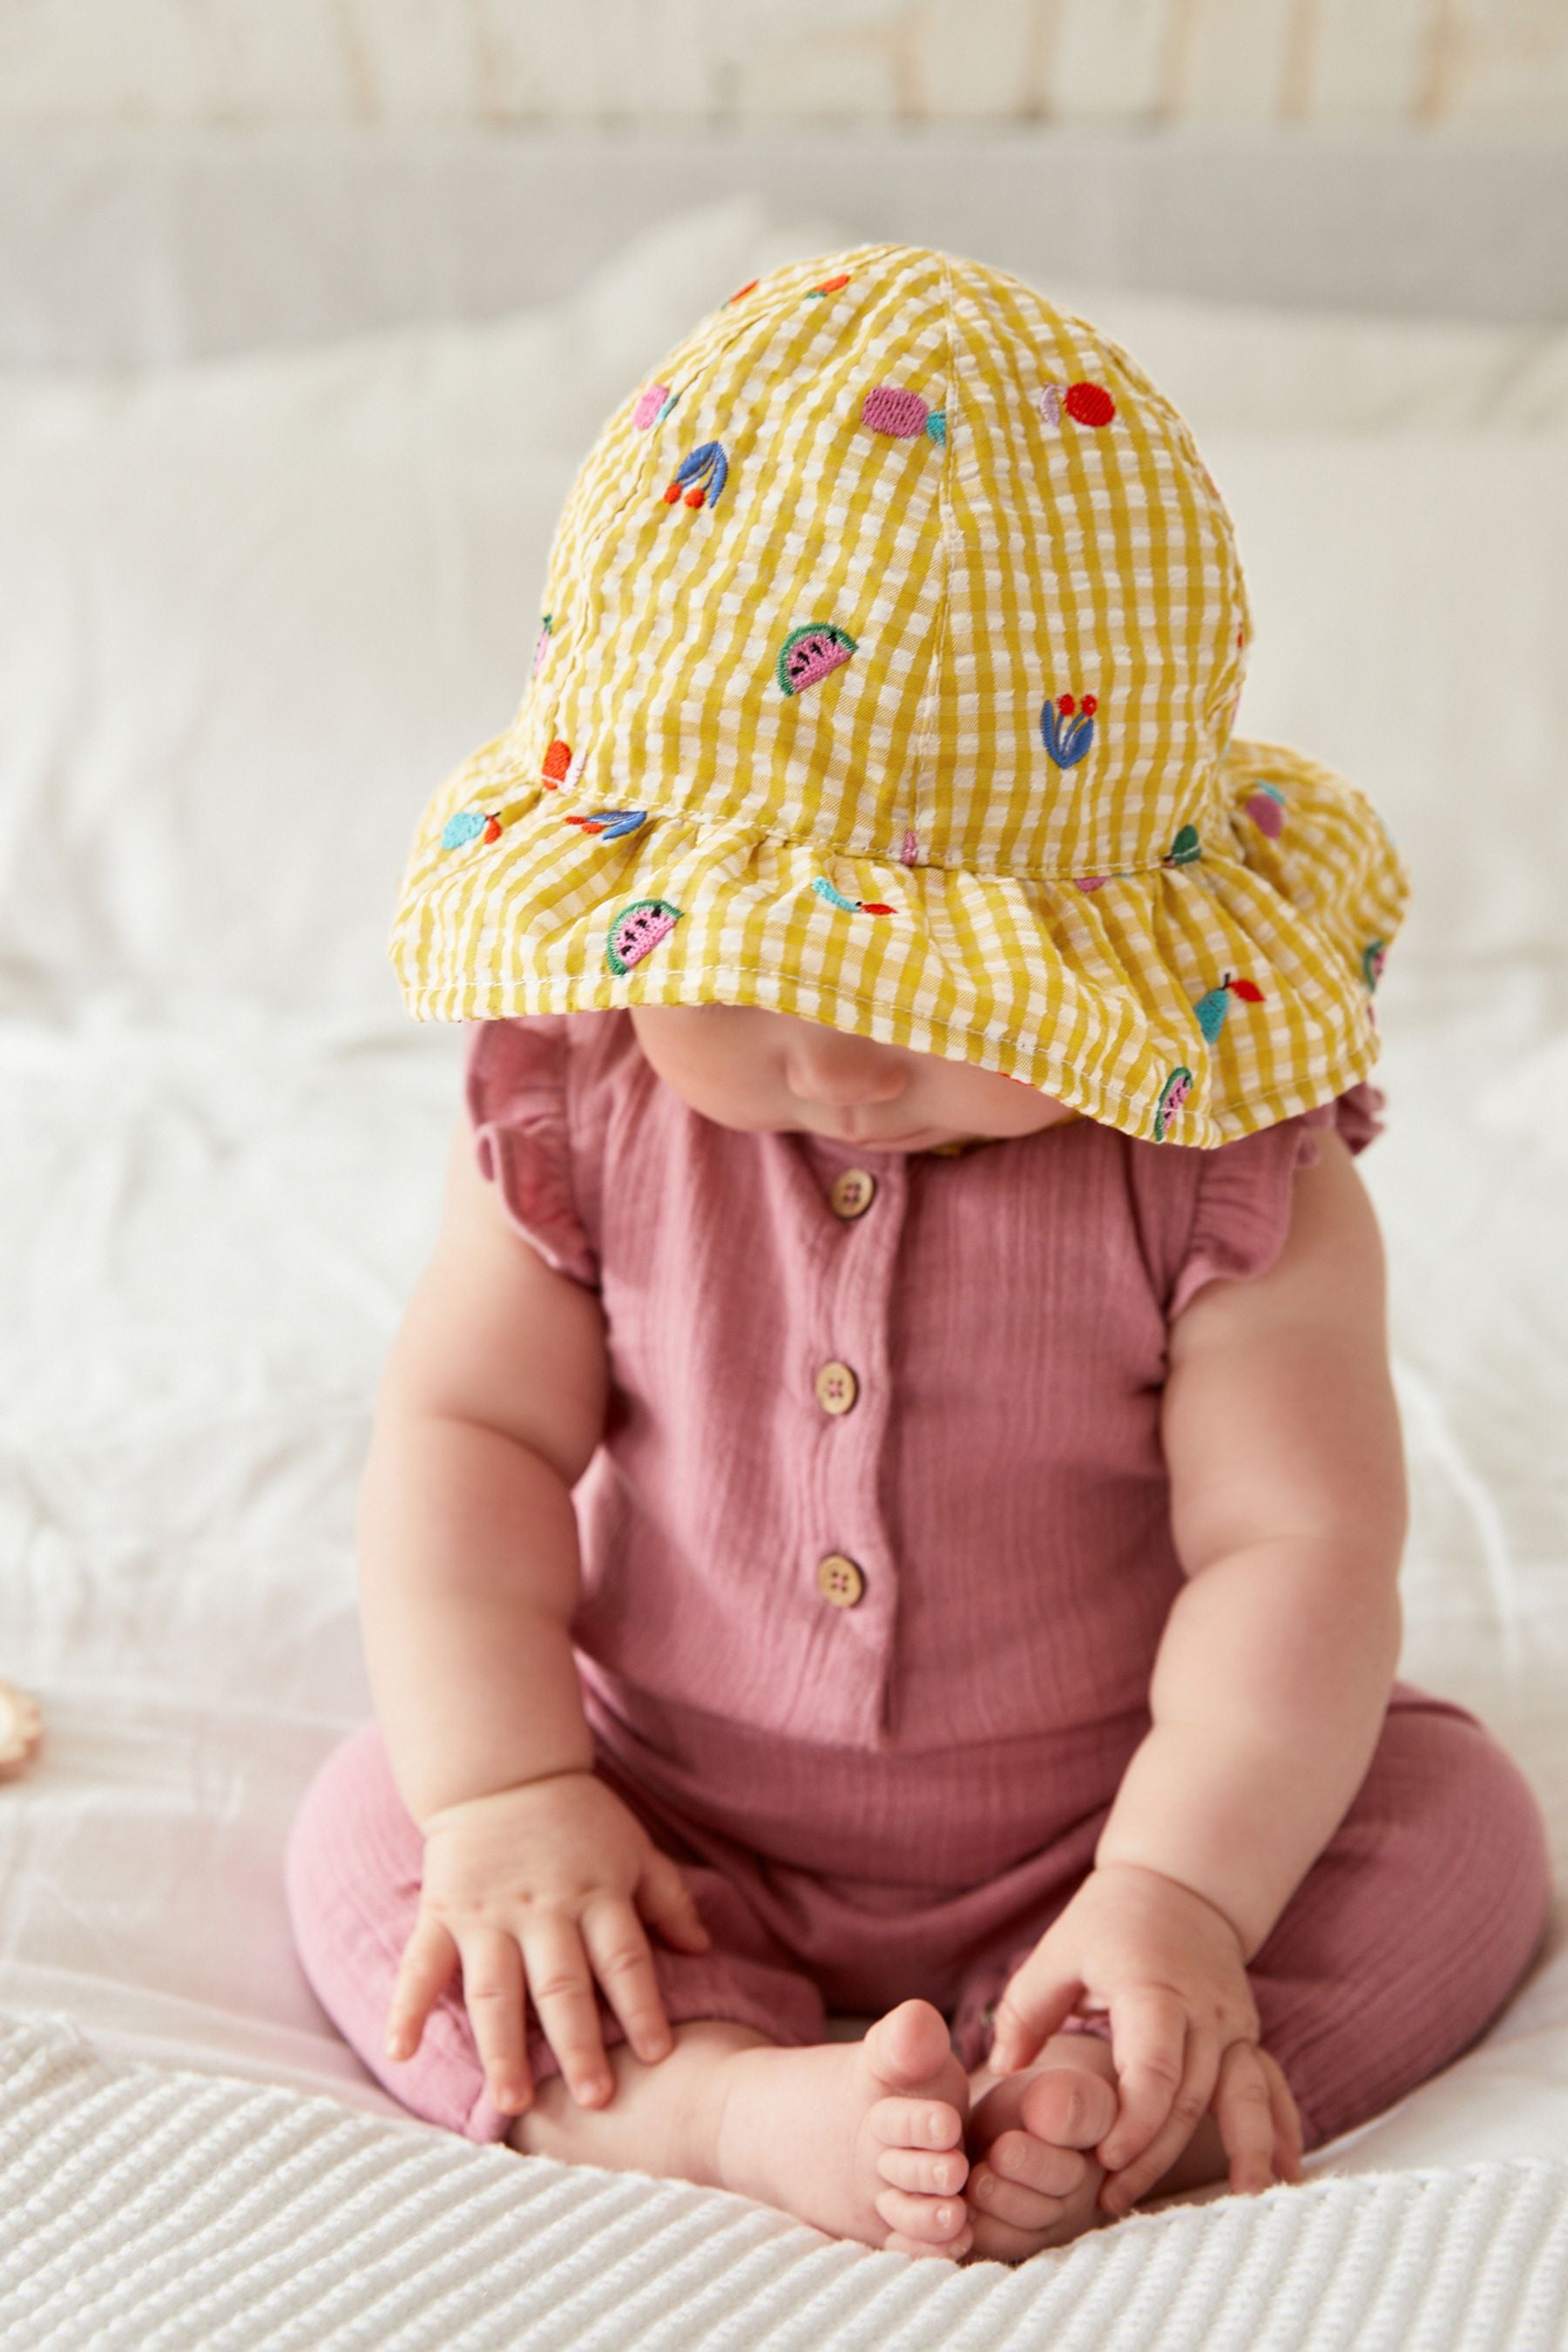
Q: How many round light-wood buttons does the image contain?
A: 3